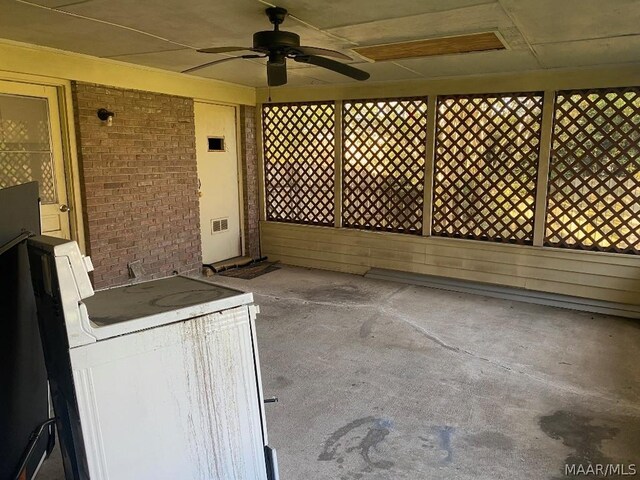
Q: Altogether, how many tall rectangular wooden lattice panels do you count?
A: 4